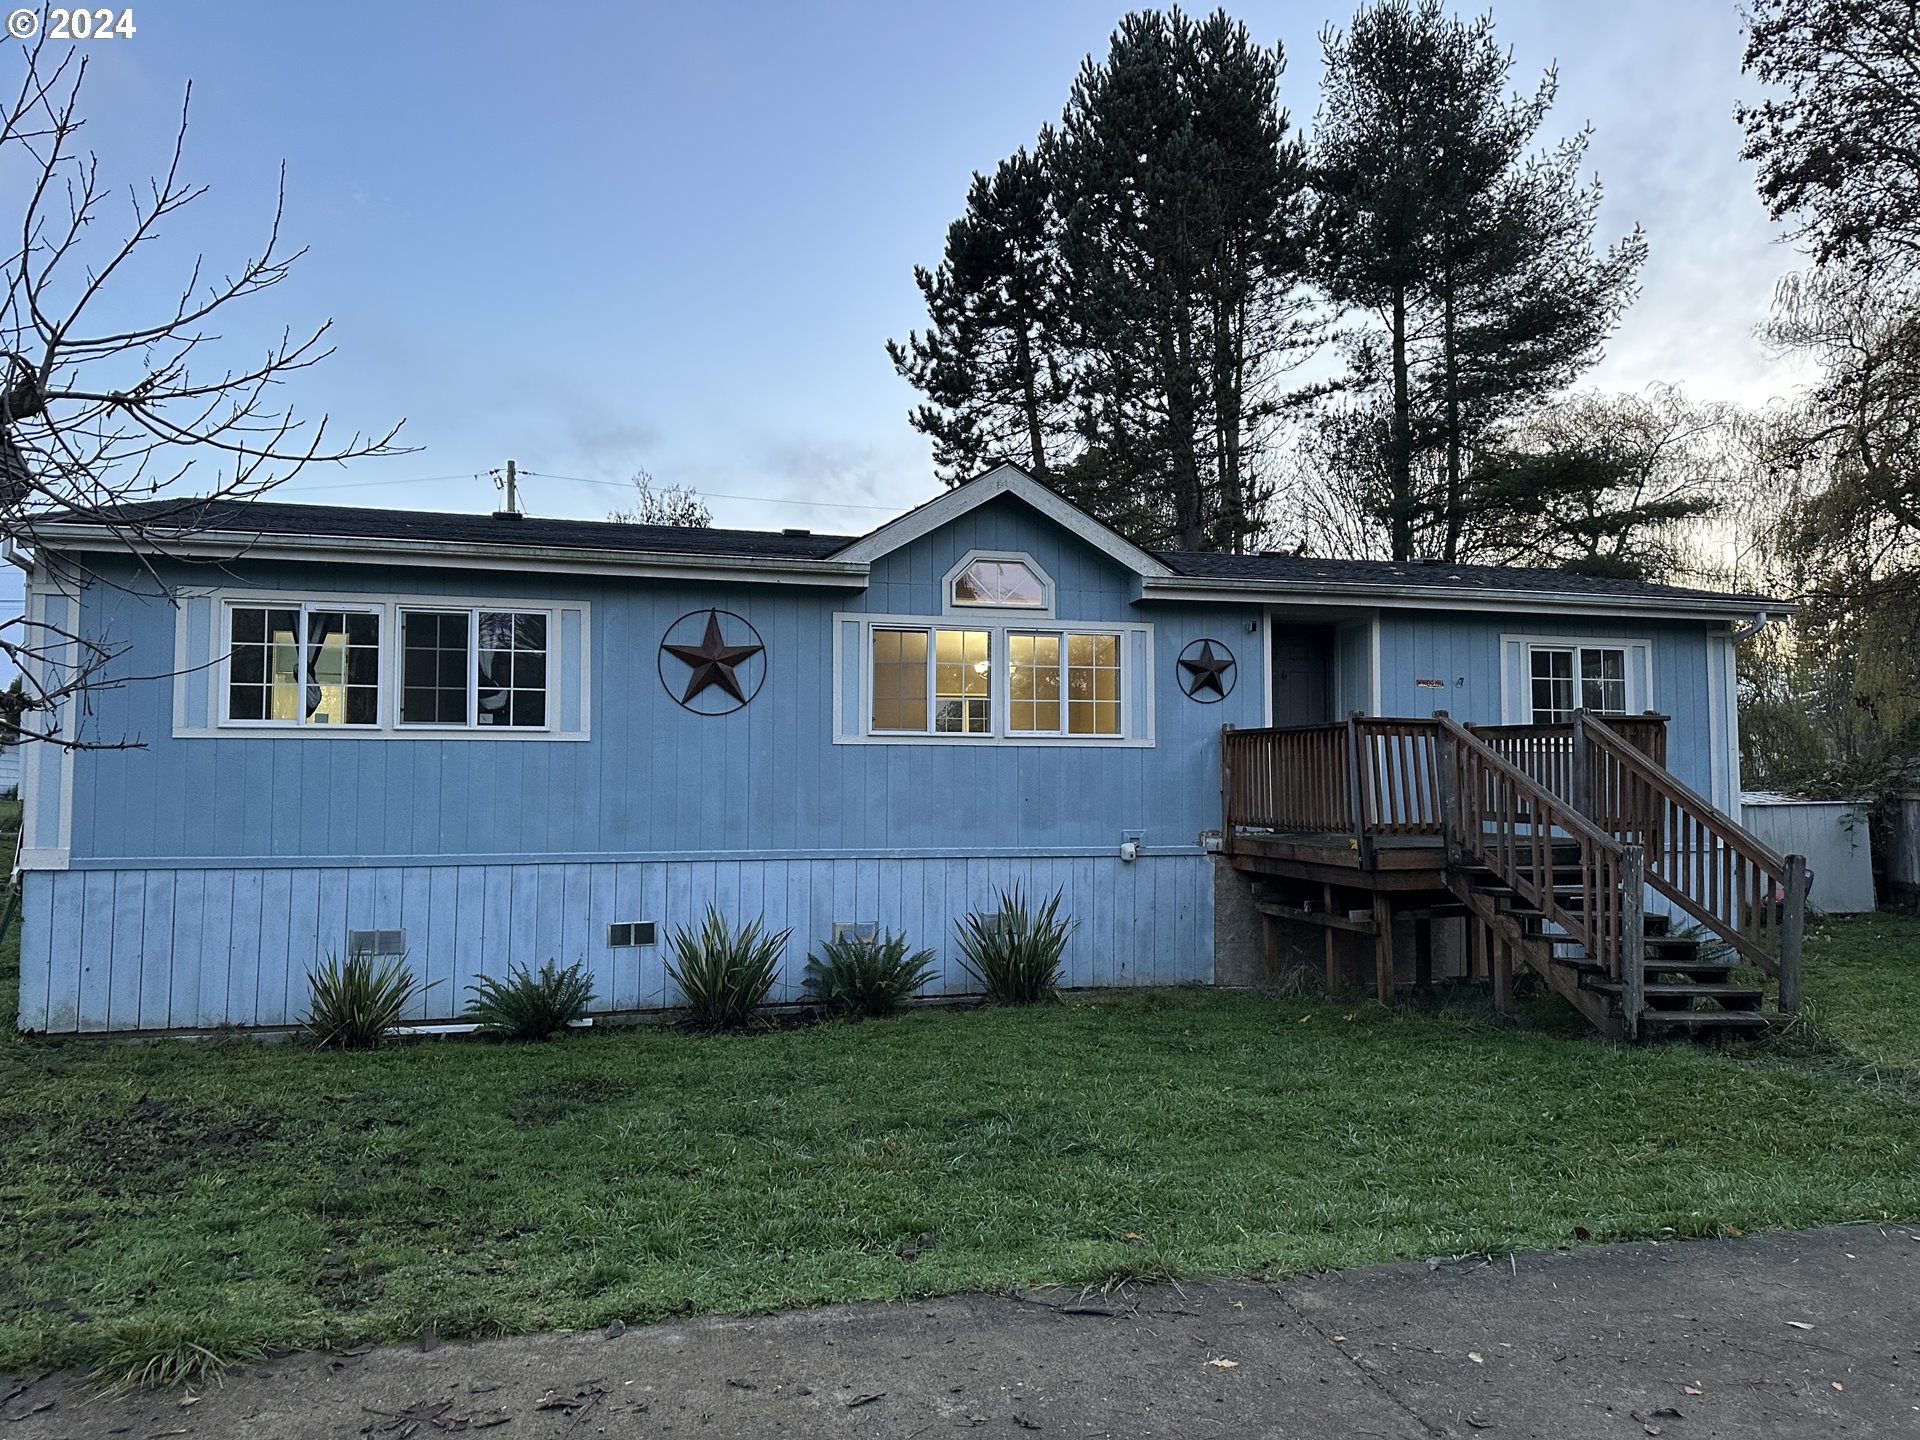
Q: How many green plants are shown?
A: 5